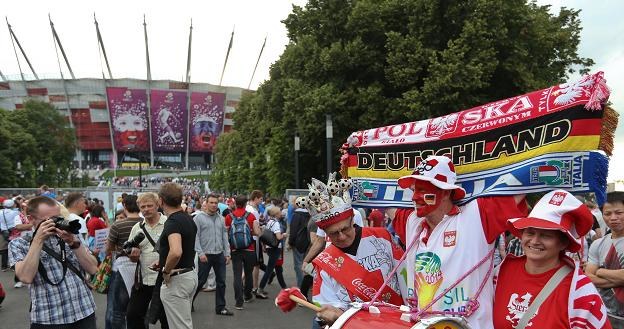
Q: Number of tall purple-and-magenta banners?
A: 3